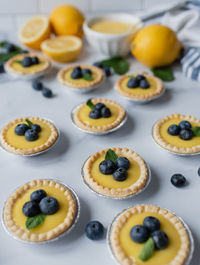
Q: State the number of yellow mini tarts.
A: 9